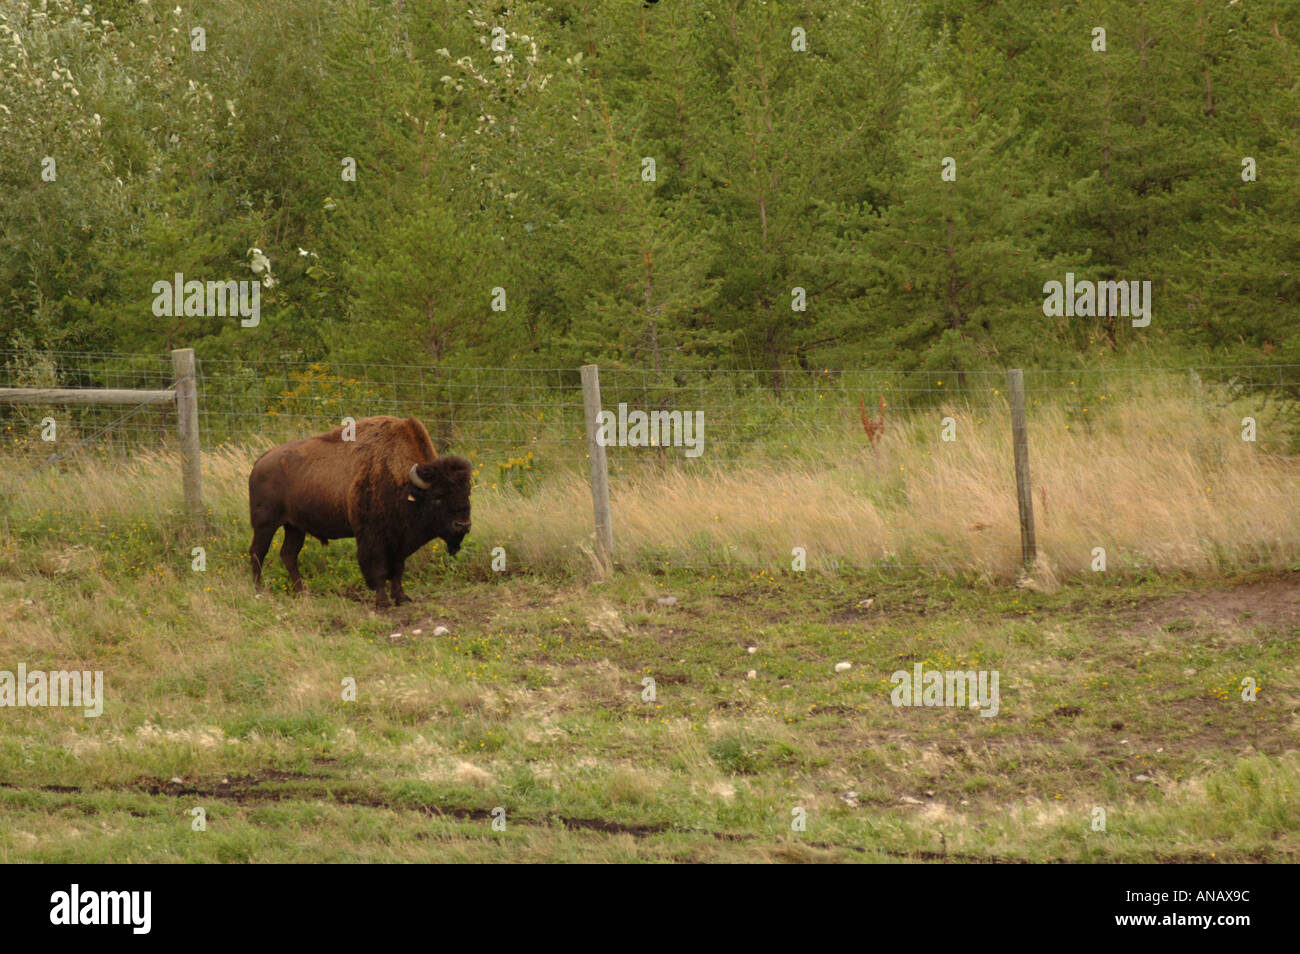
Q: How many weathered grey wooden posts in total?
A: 3